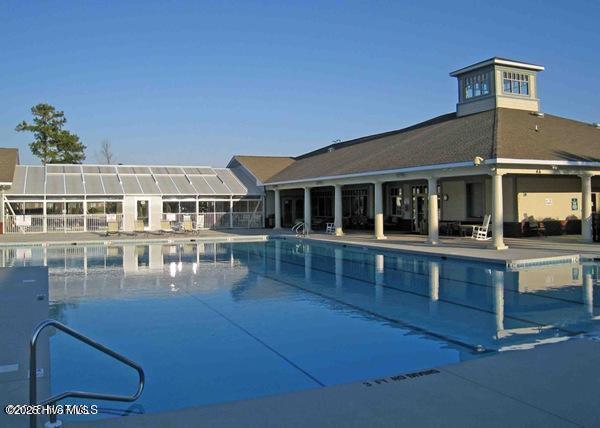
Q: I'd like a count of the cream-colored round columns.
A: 7